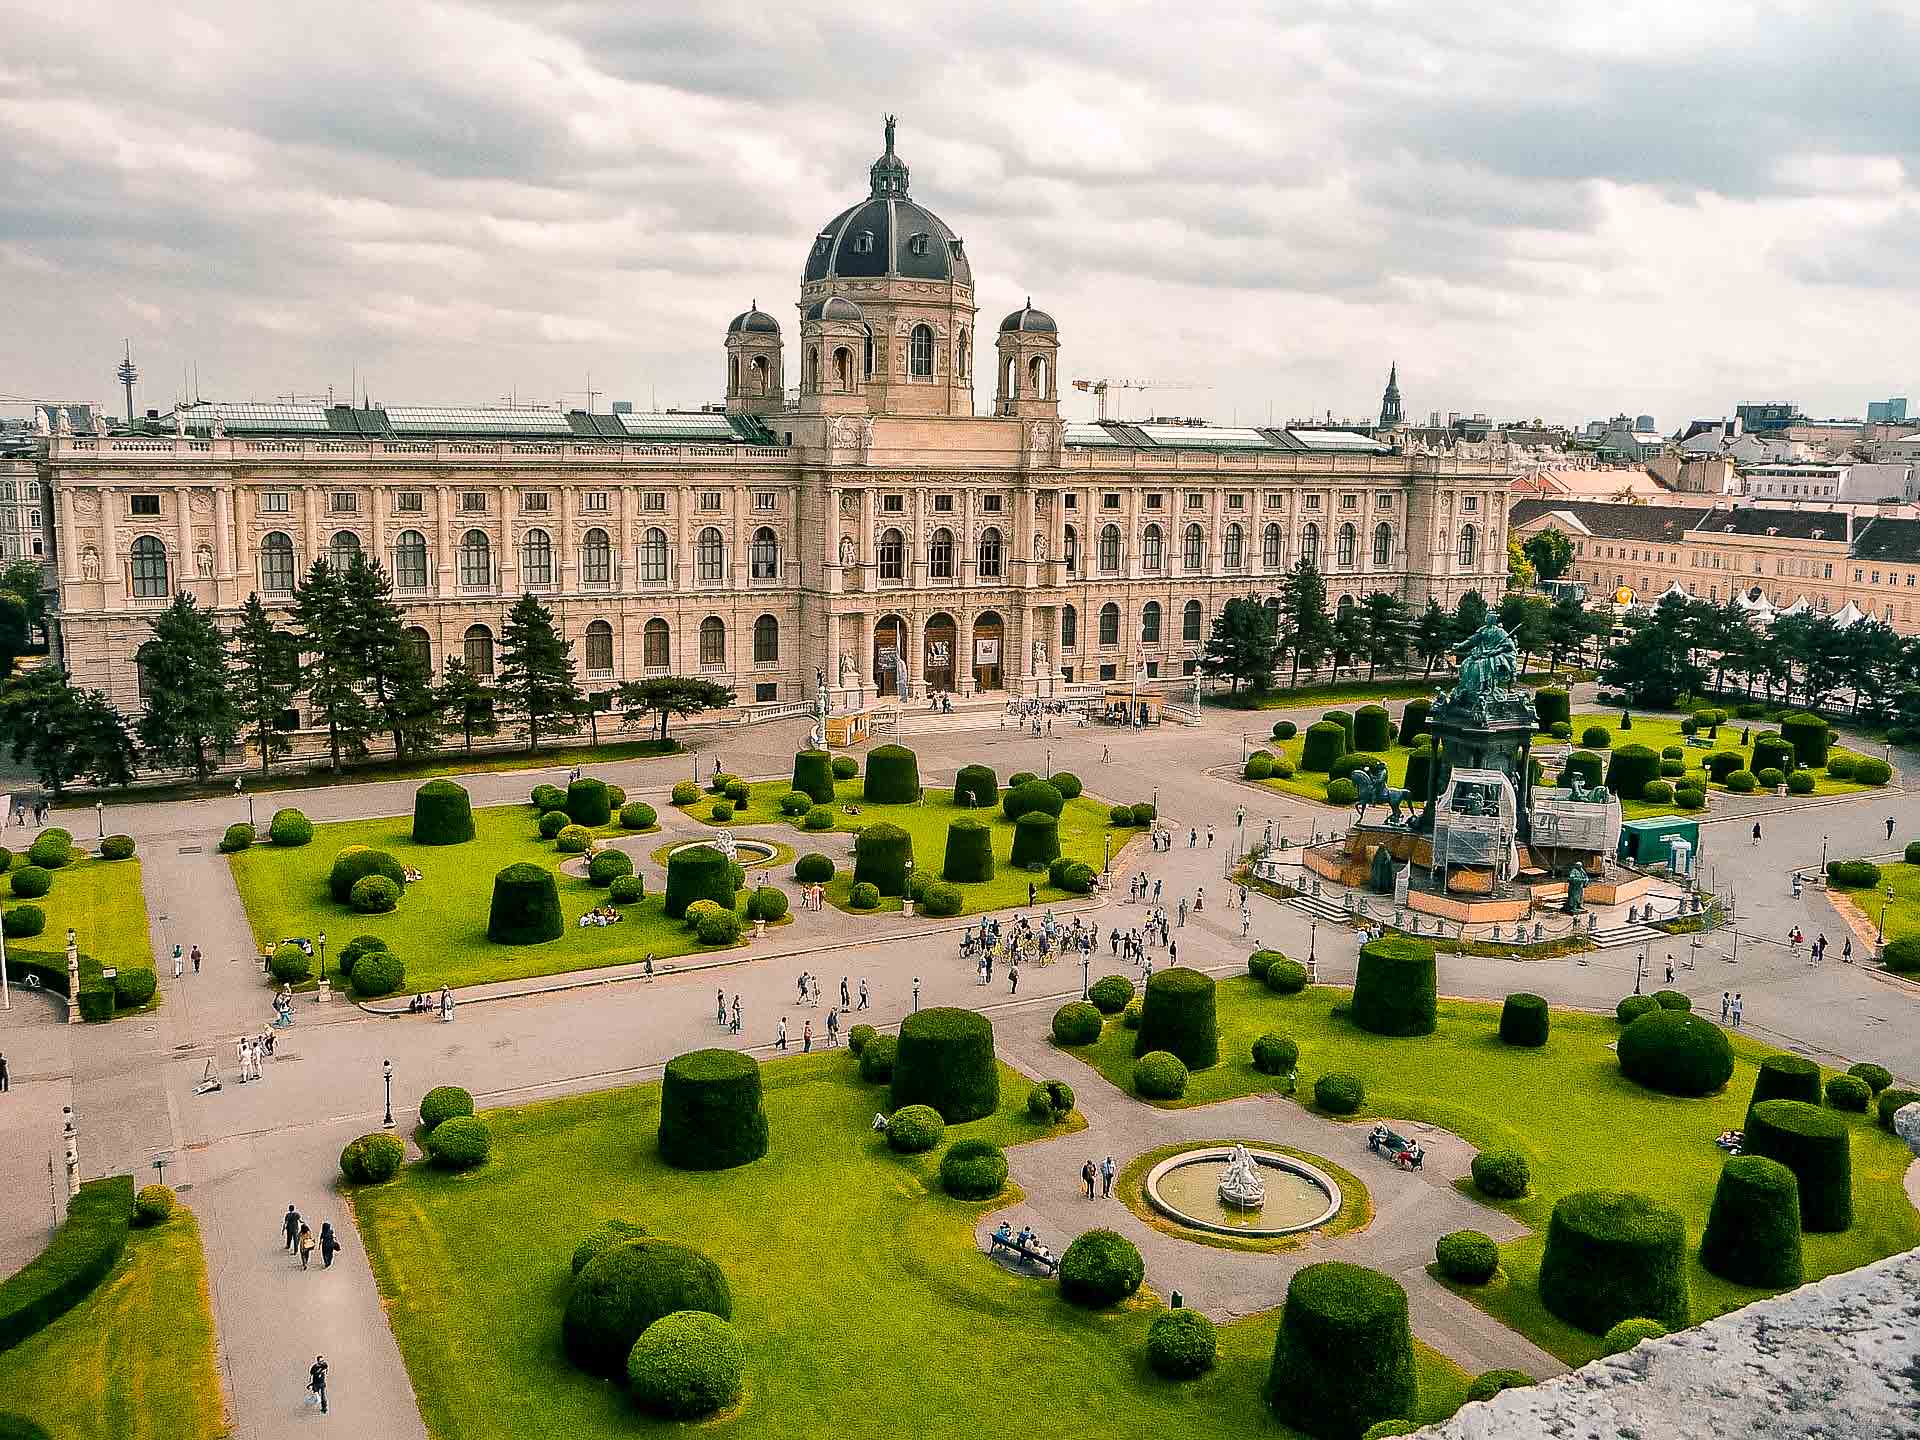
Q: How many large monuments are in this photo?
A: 1